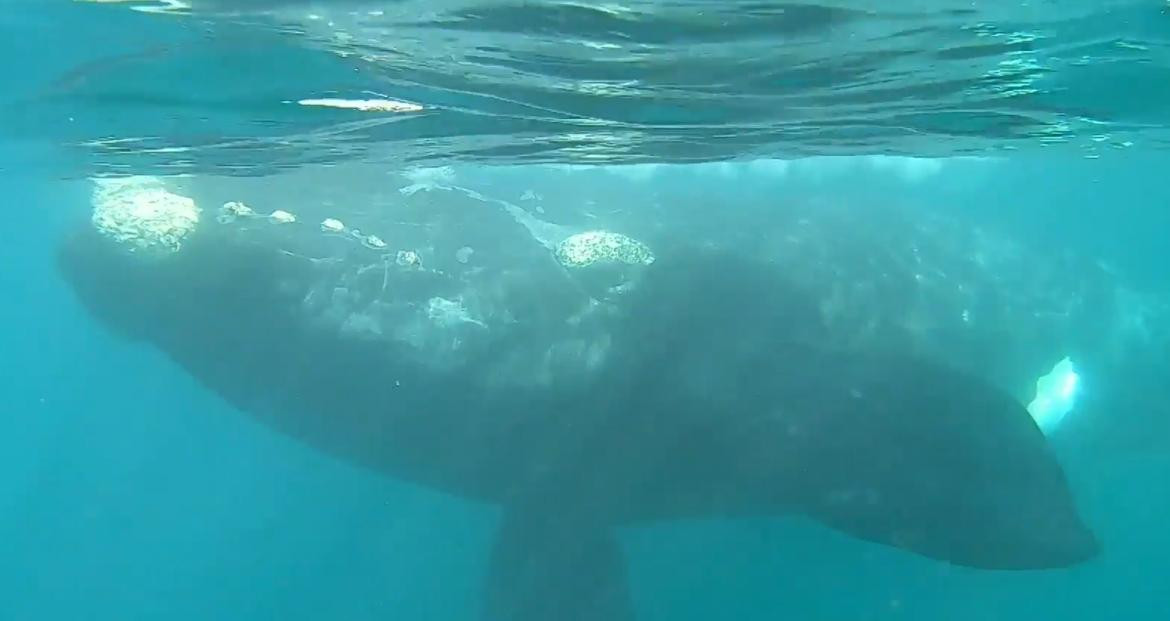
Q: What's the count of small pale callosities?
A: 5